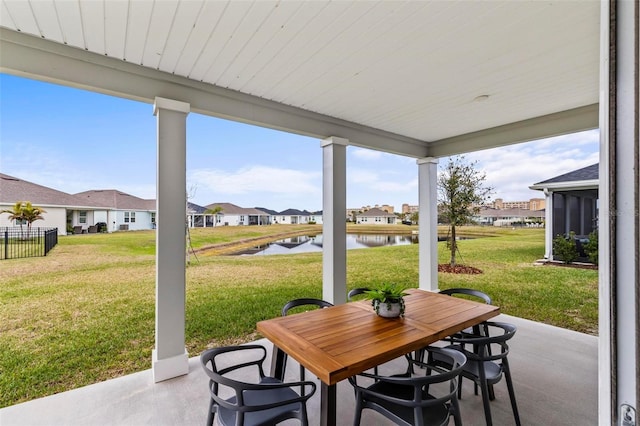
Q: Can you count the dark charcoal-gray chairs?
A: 6